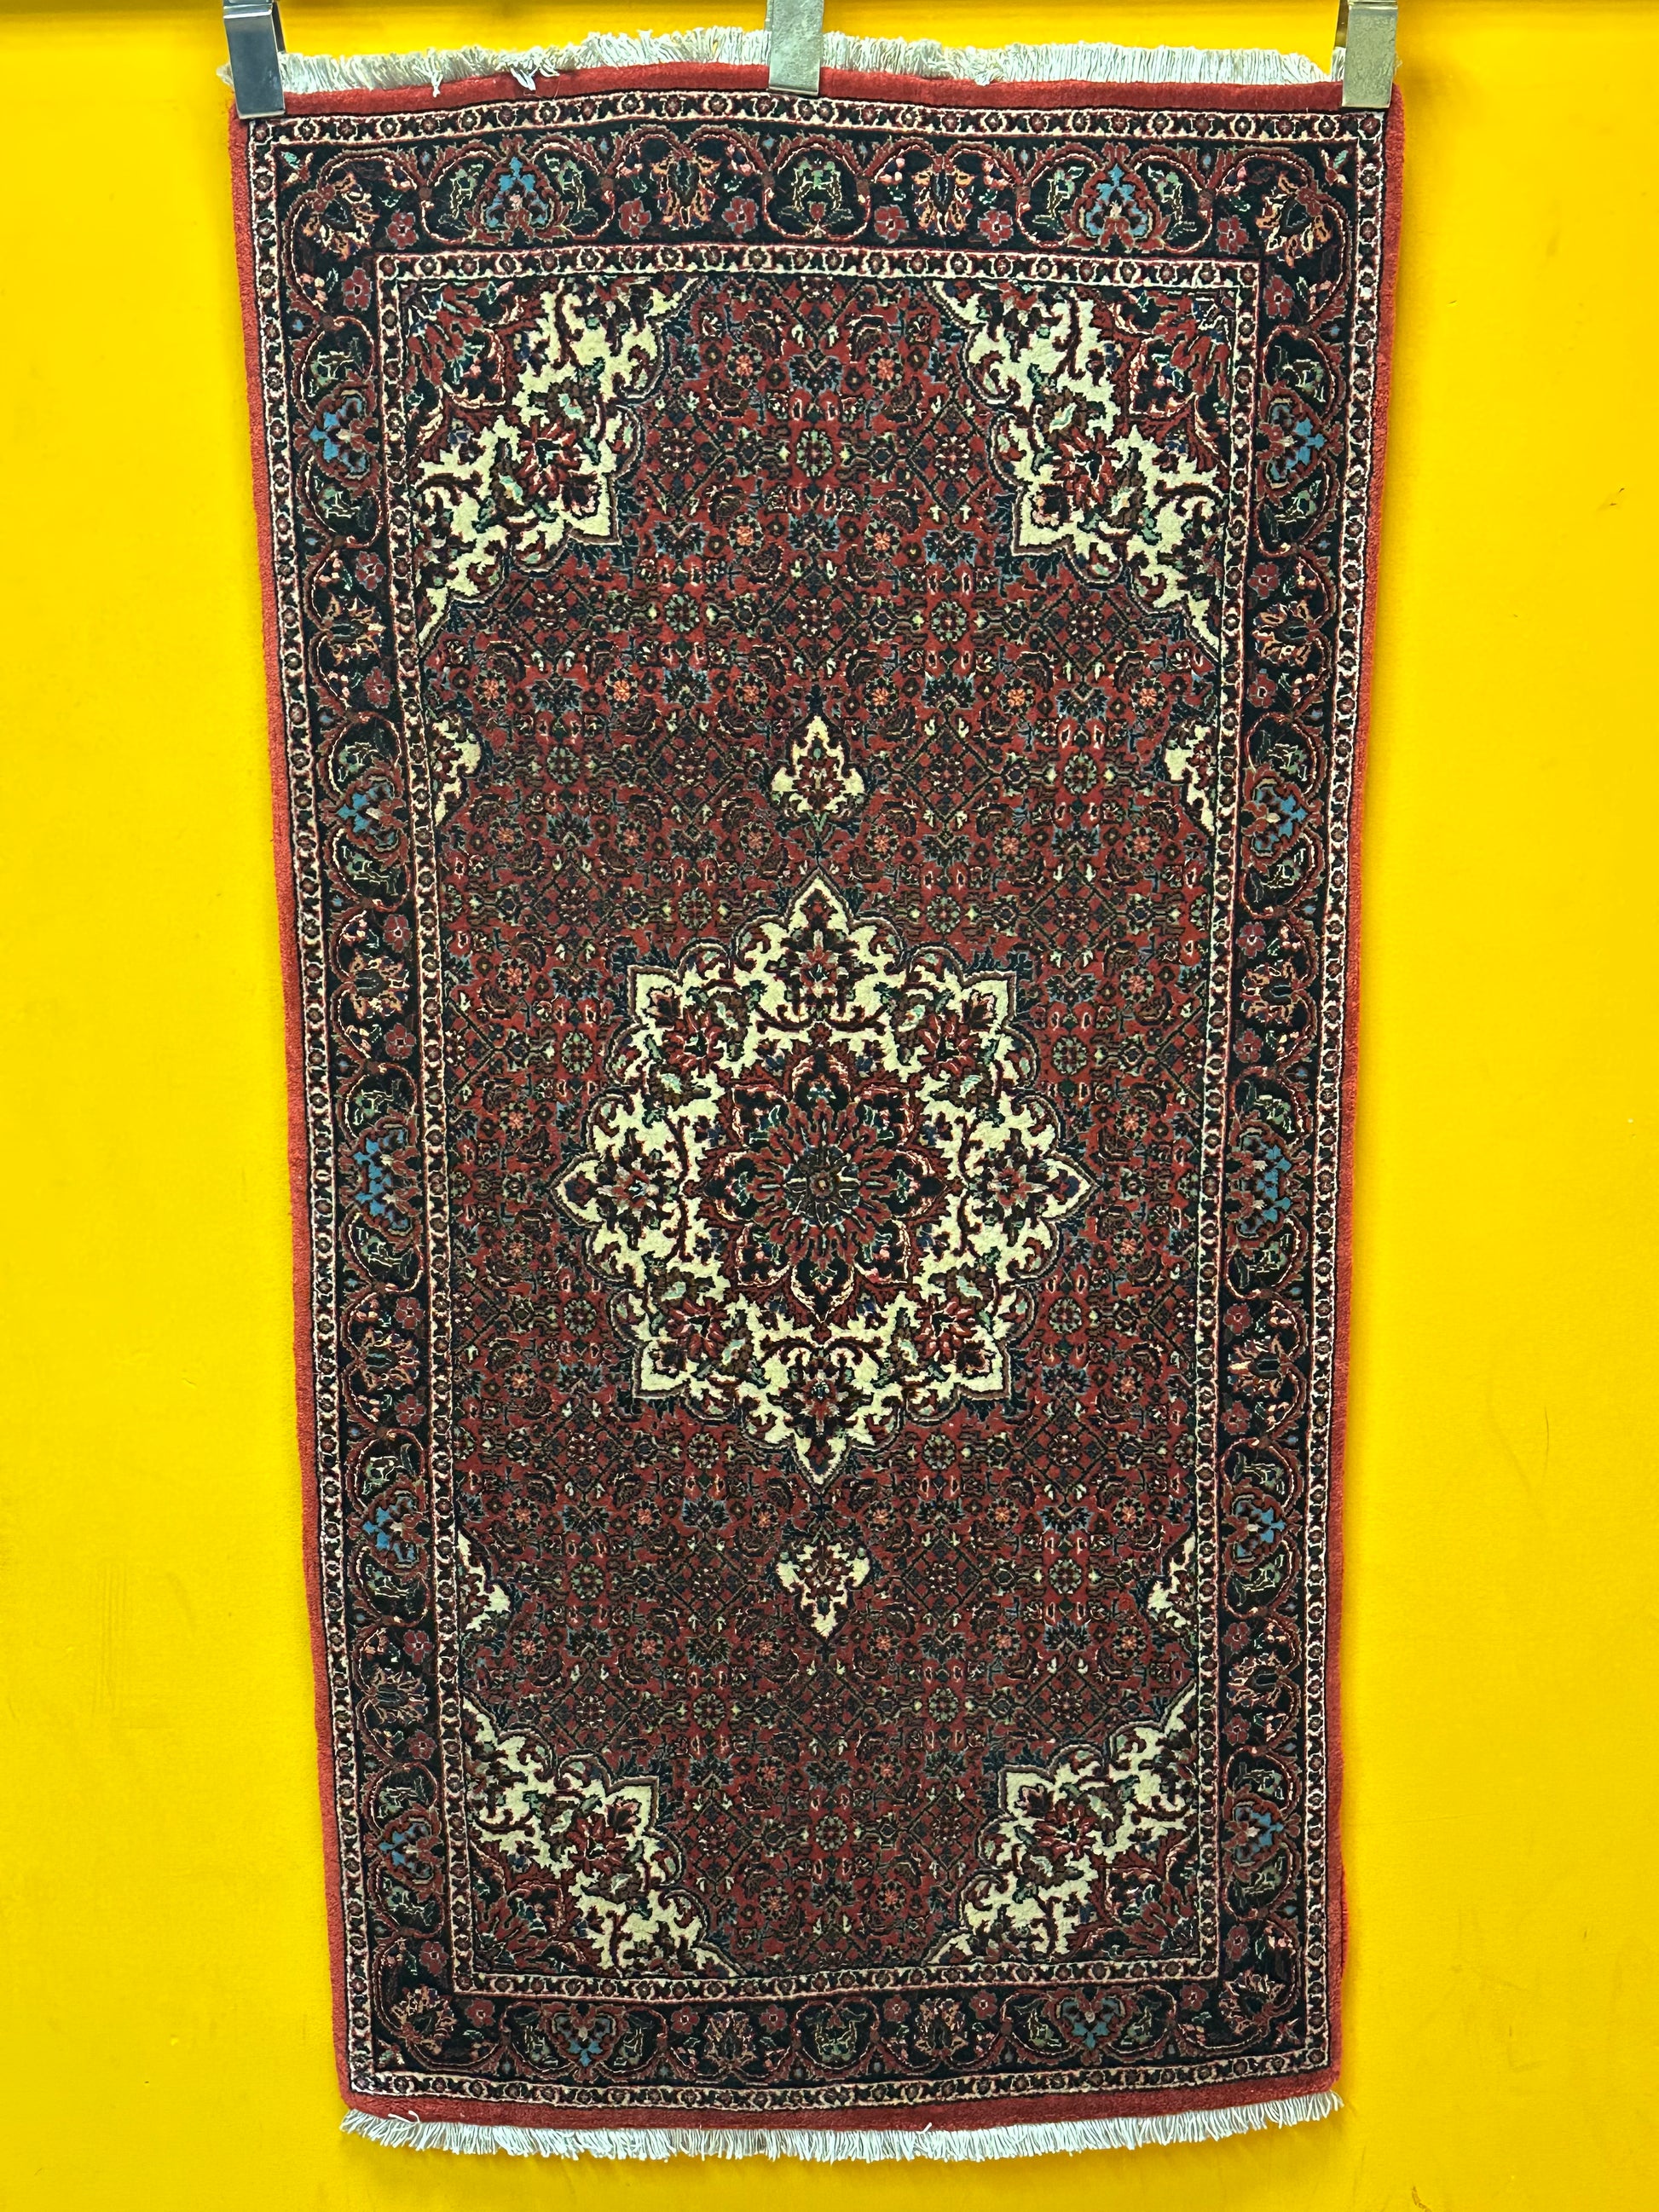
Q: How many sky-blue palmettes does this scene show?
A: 14